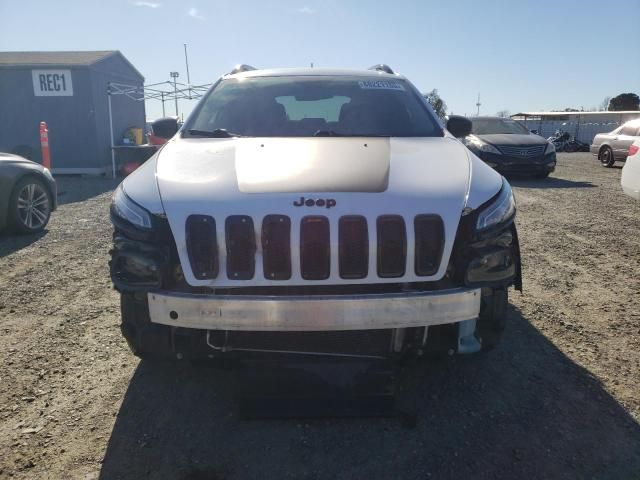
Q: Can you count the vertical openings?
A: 7